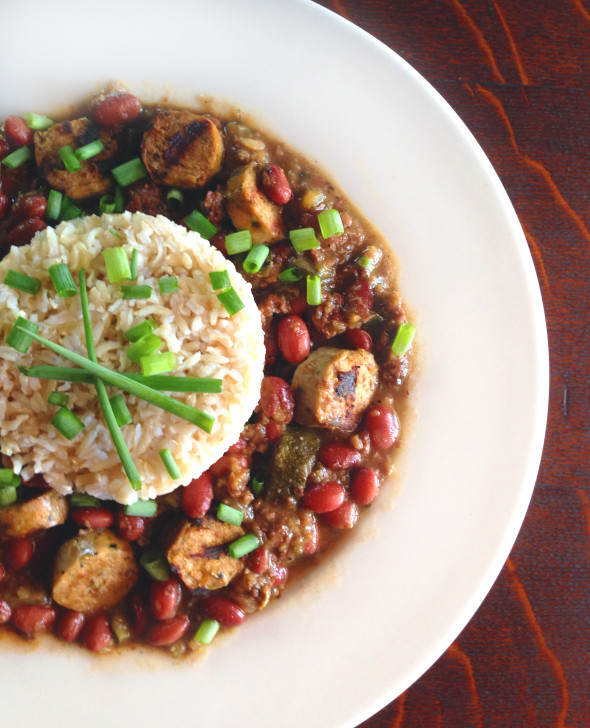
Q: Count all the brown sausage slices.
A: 7